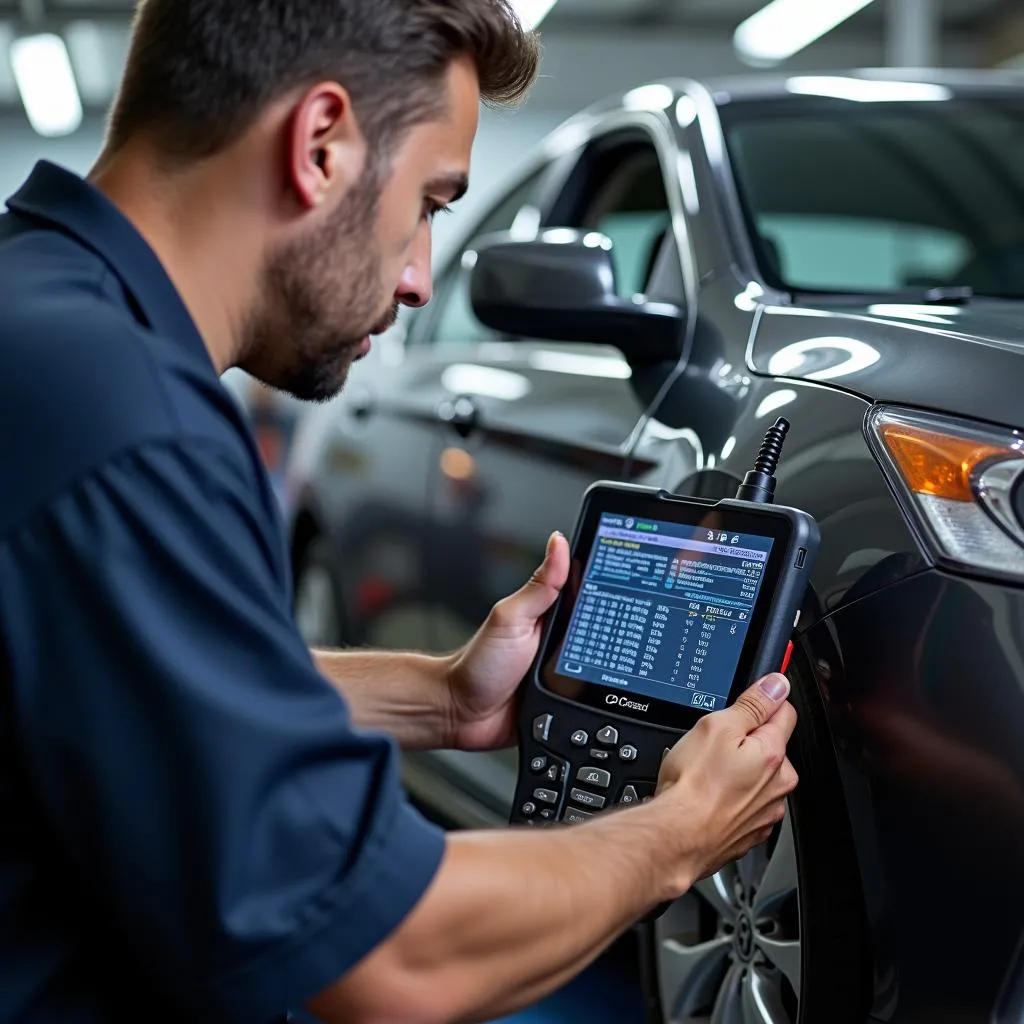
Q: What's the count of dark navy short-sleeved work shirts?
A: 1